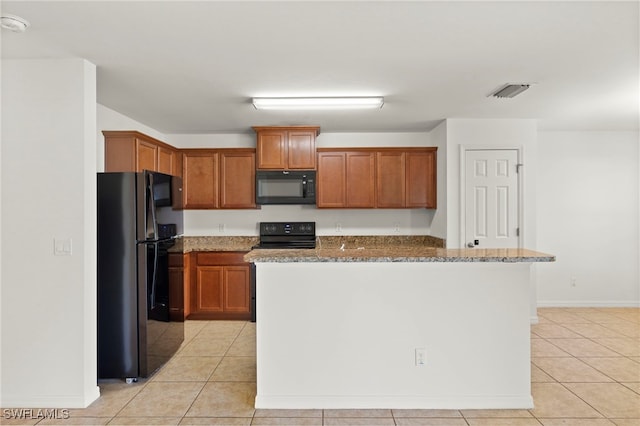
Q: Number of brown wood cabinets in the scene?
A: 12